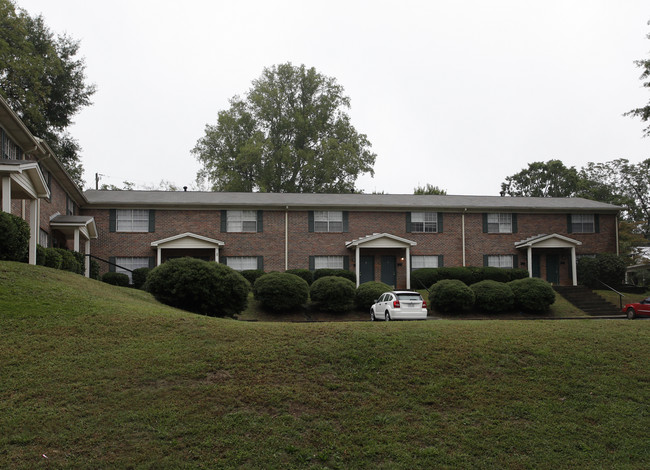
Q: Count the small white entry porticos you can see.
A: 5